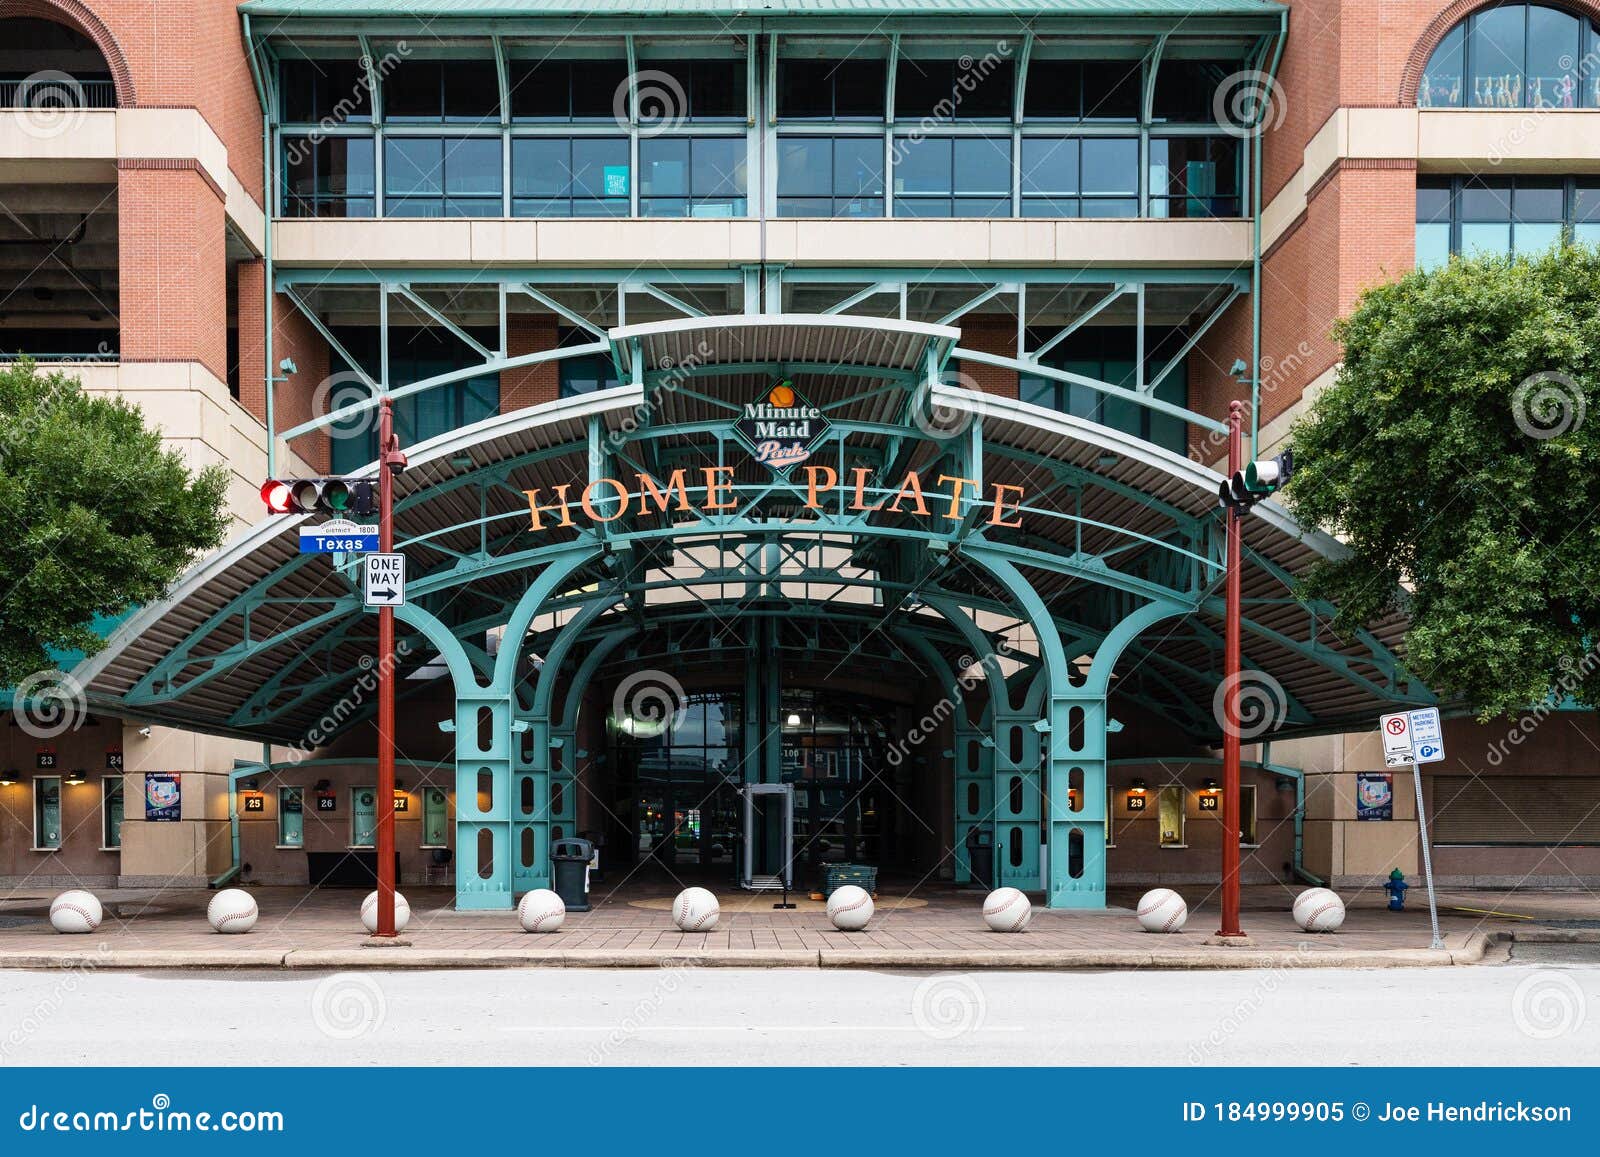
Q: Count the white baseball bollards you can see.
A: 9